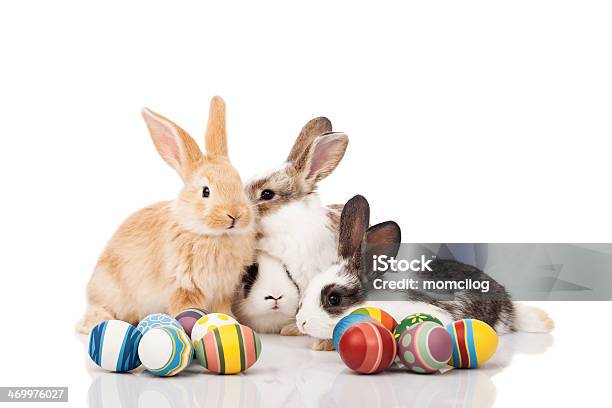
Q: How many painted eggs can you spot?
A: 12